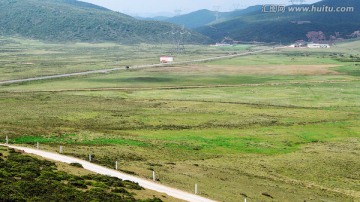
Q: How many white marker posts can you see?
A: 8